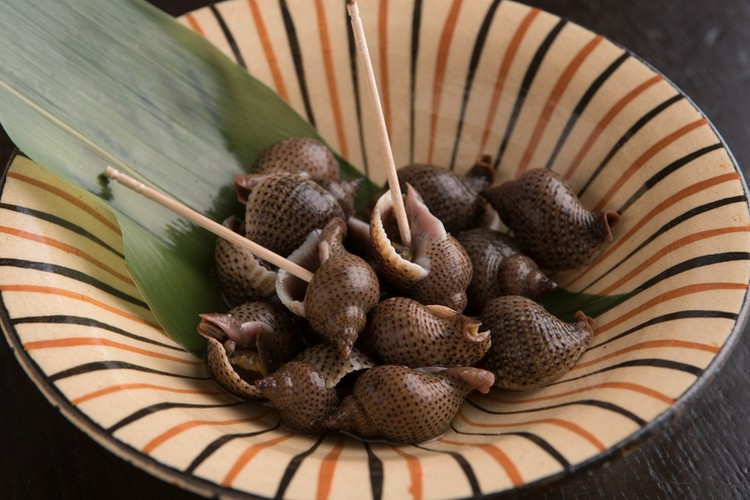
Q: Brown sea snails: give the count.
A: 13